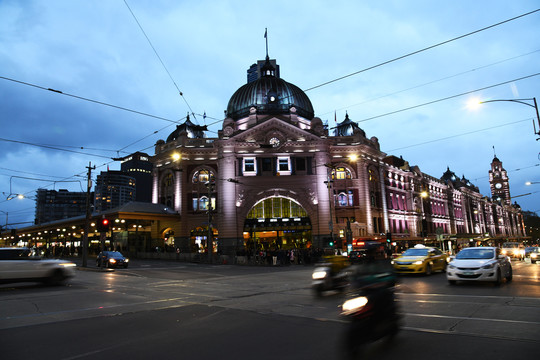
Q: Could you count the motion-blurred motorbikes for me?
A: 2